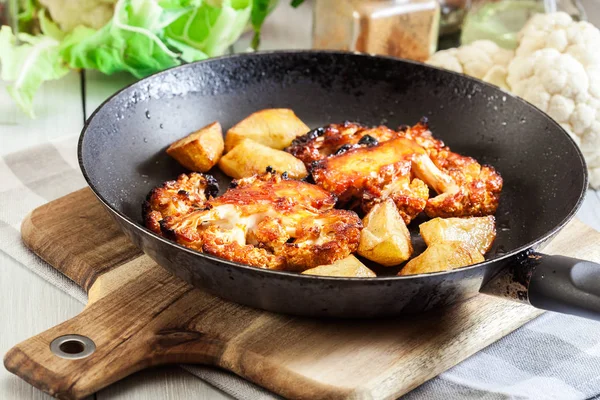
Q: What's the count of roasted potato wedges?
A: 7